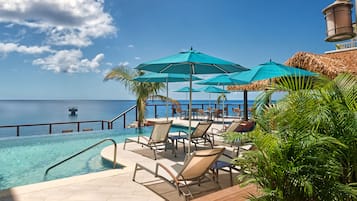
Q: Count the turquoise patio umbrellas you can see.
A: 6